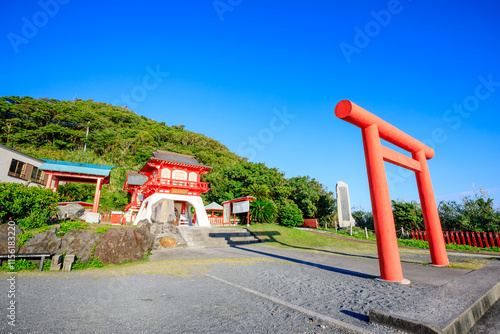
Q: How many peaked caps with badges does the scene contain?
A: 0